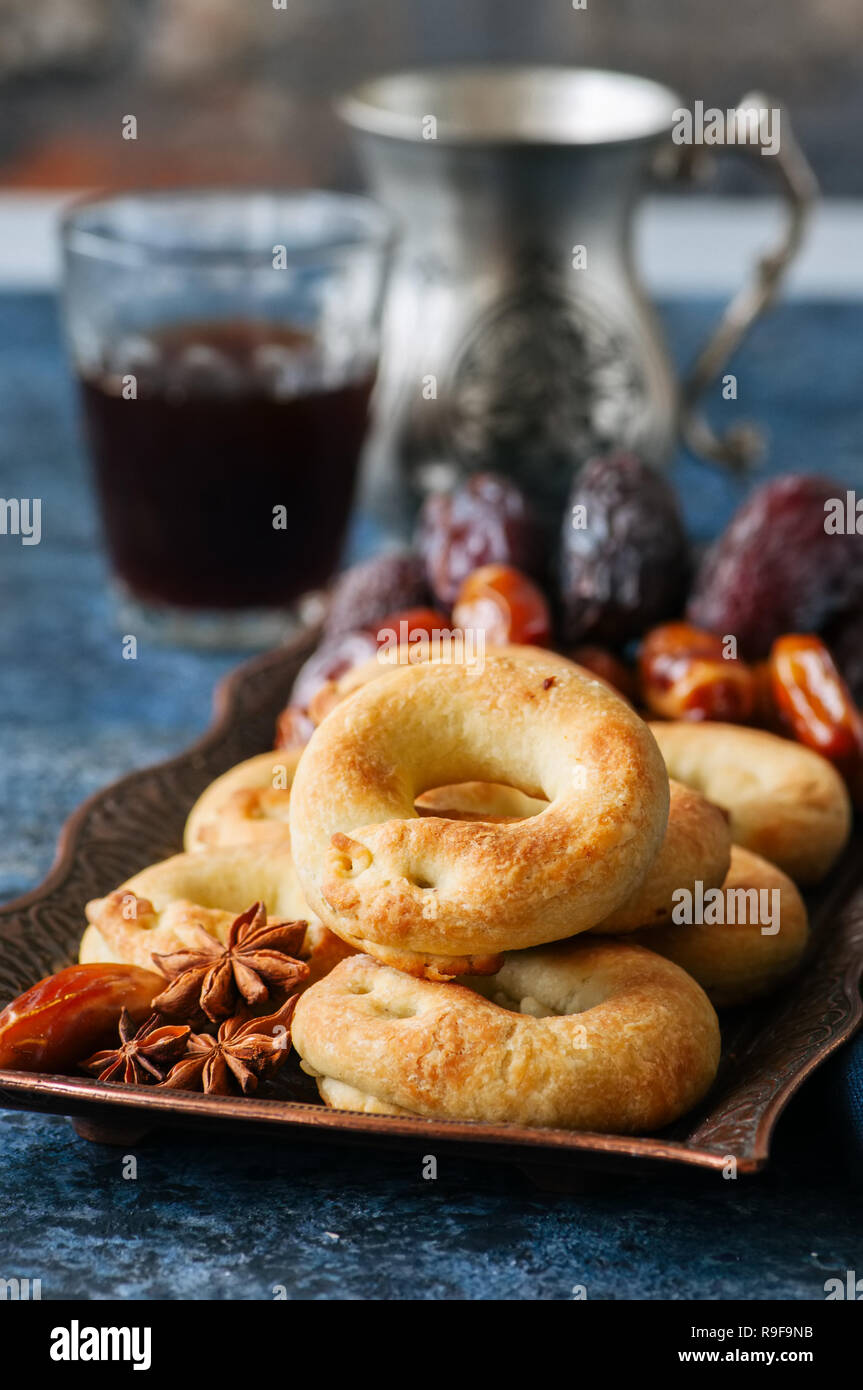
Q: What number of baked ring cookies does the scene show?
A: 8